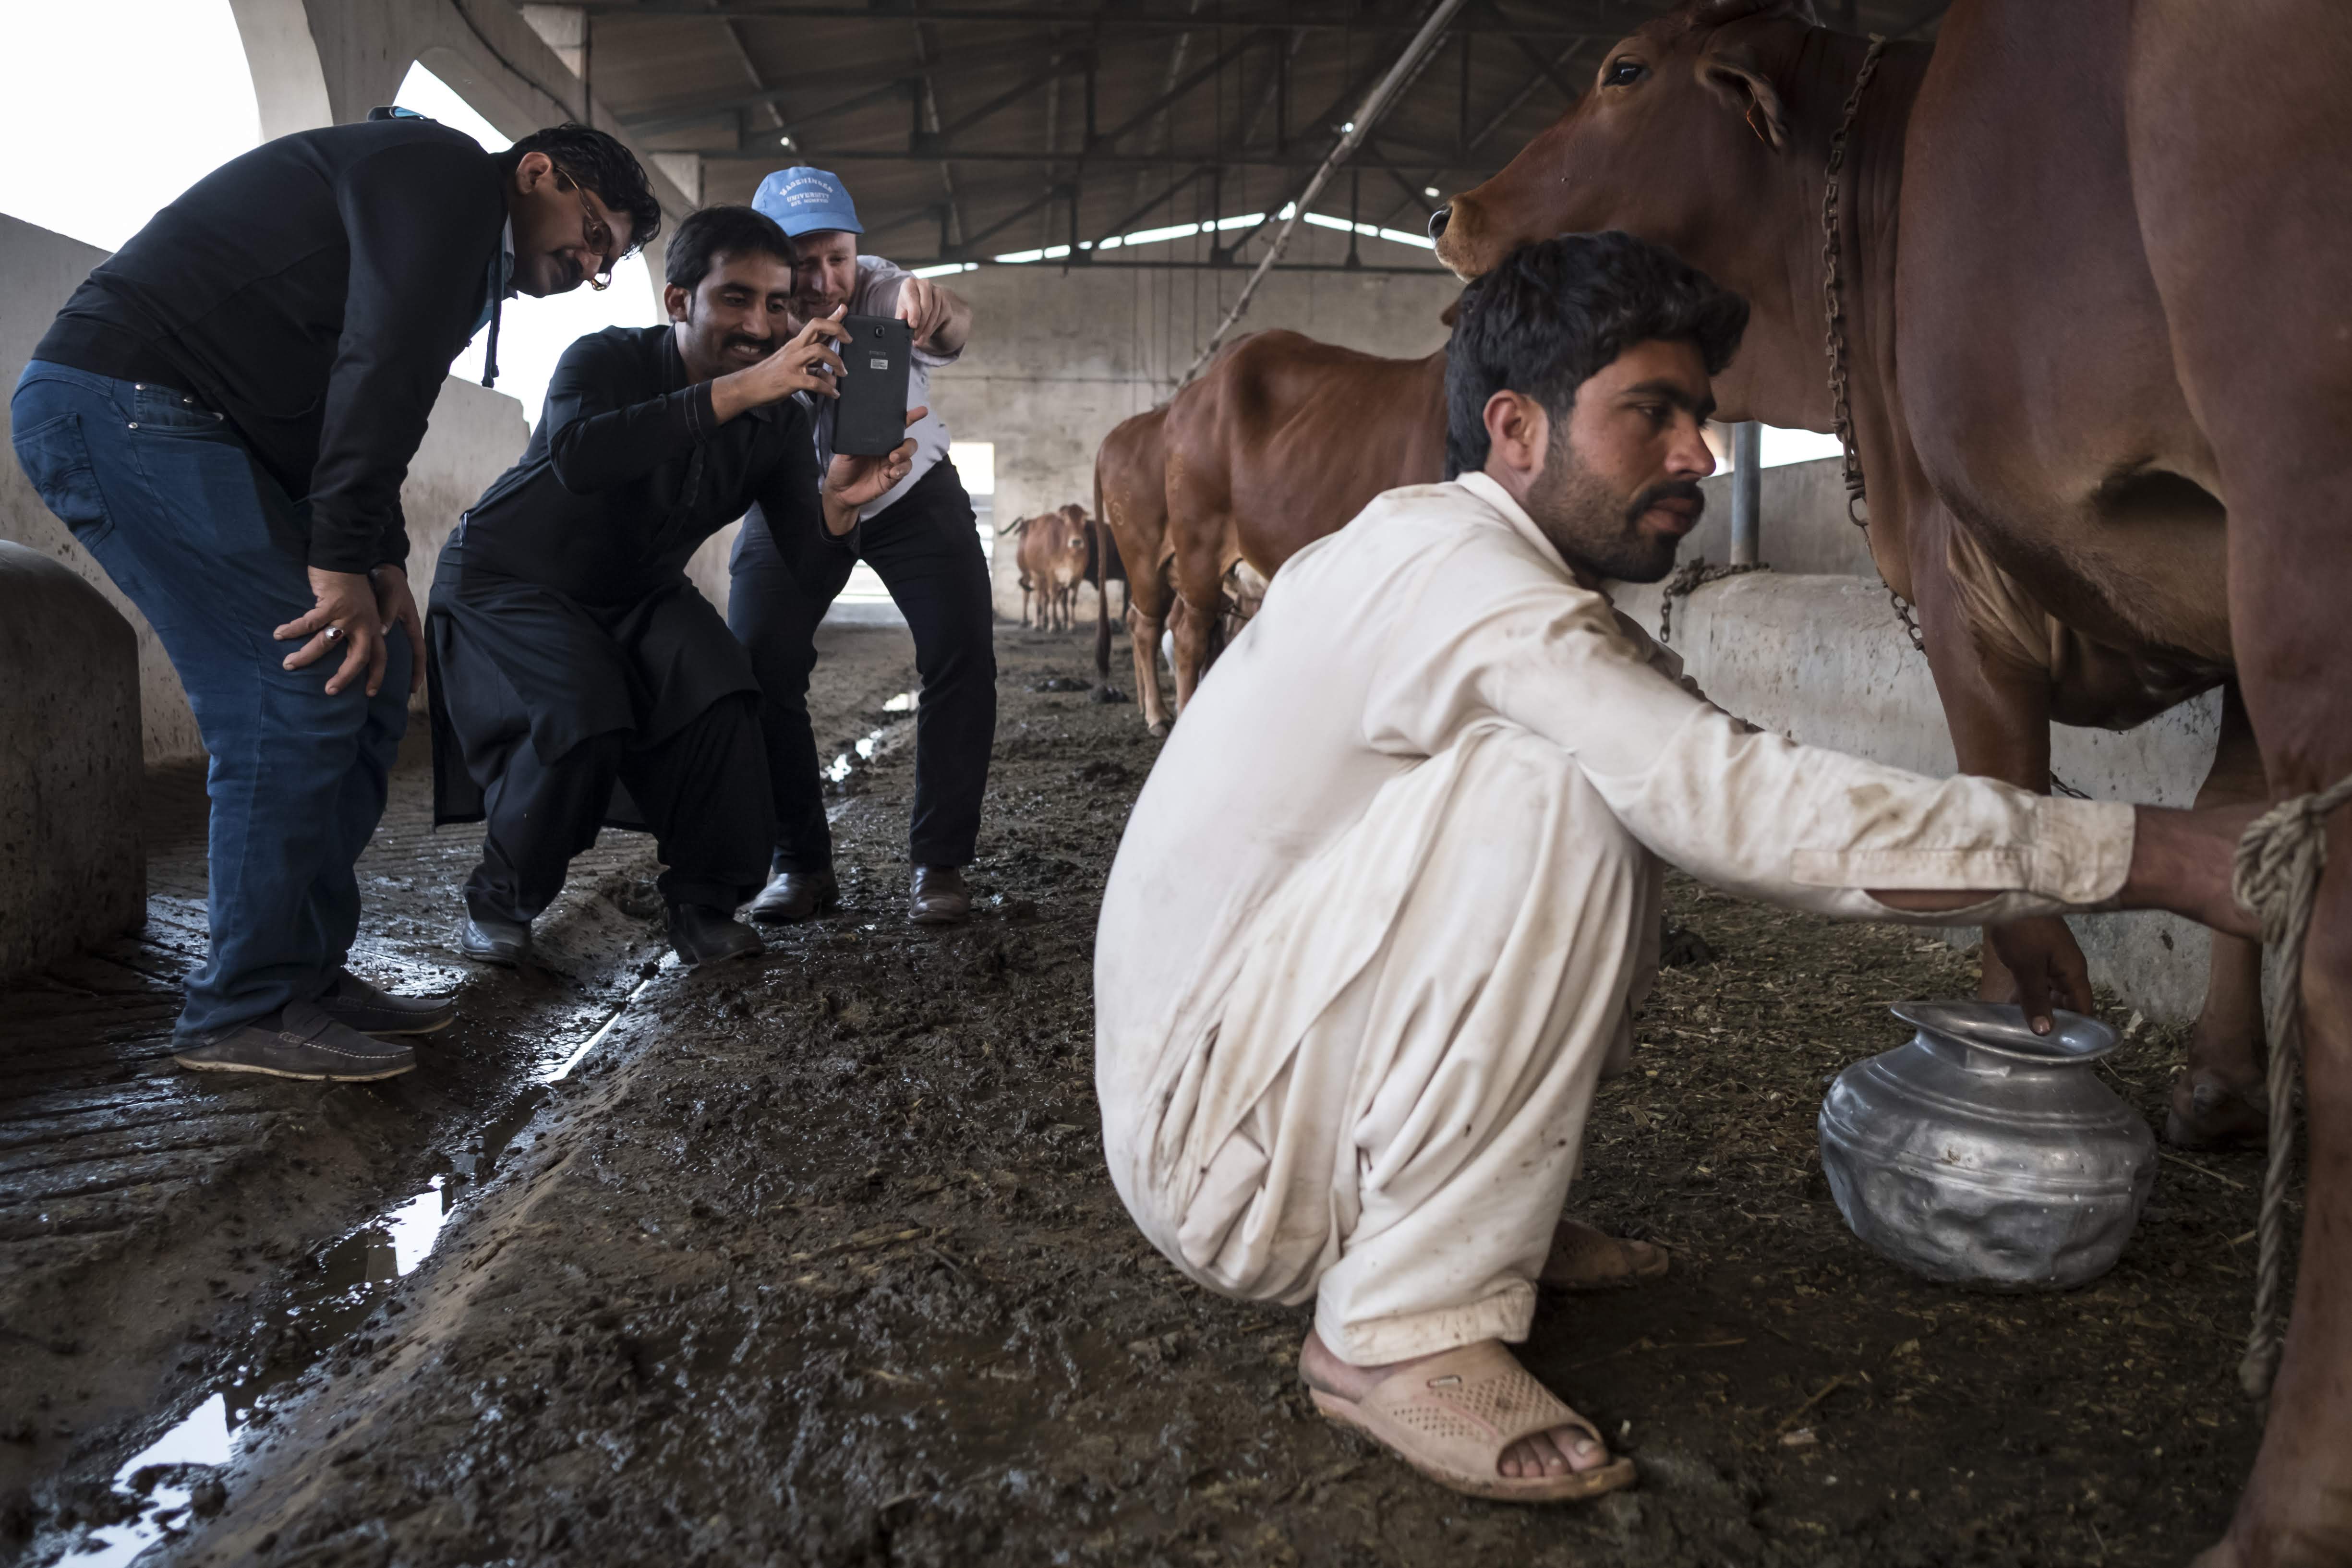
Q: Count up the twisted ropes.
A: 1